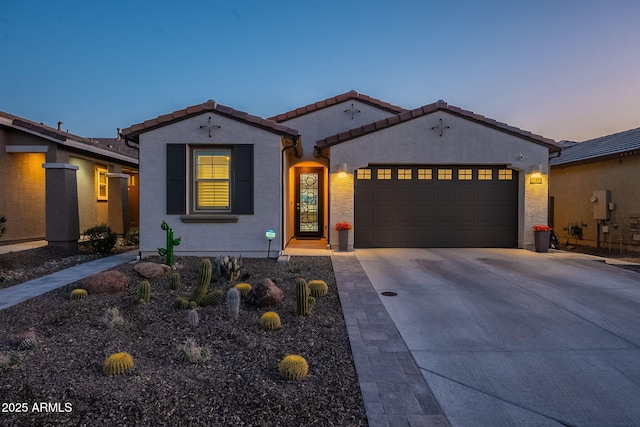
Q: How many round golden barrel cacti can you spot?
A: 6